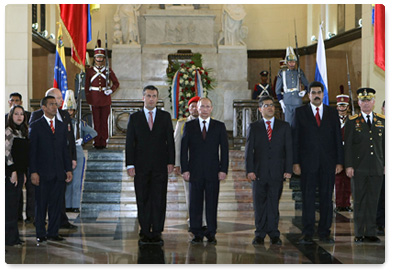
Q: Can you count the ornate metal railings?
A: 2